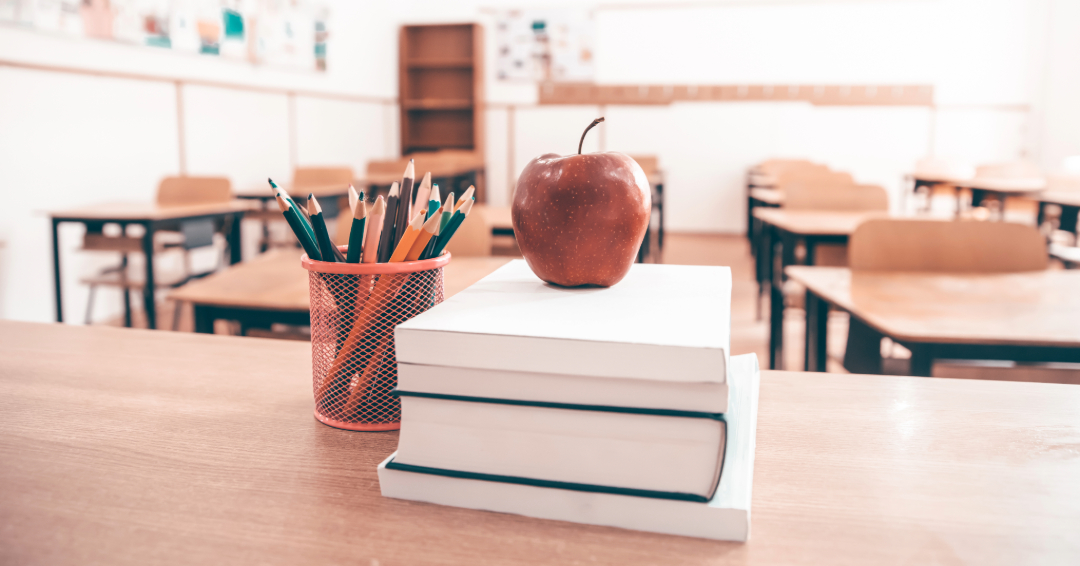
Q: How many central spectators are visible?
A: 0